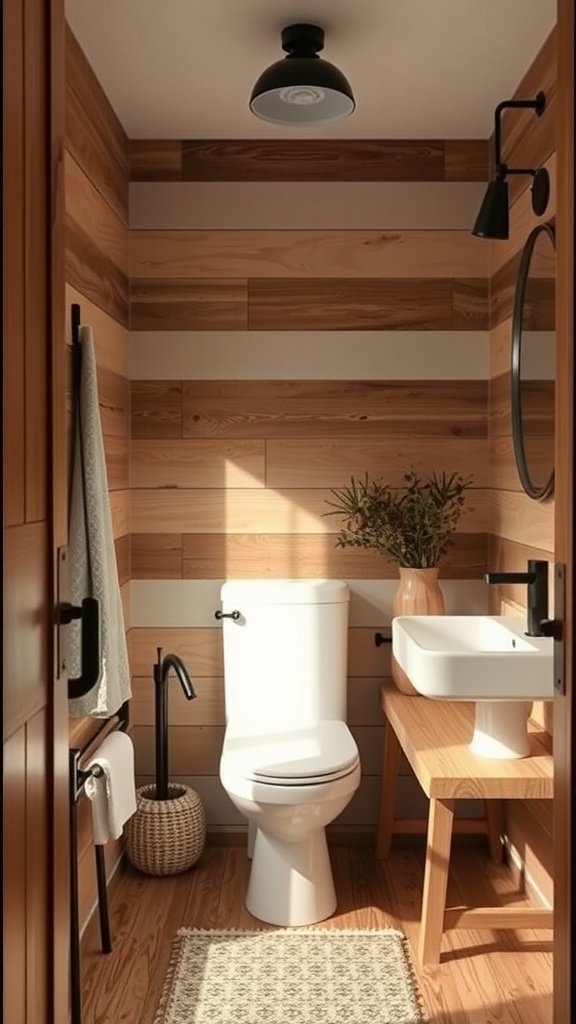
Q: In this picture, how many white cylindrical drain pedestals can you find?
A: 1